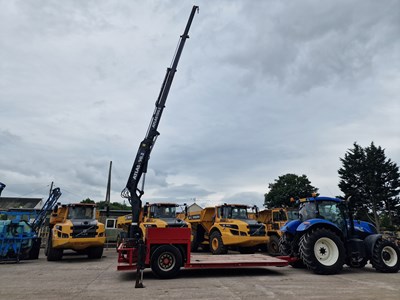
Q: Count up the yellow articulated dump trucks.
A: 4